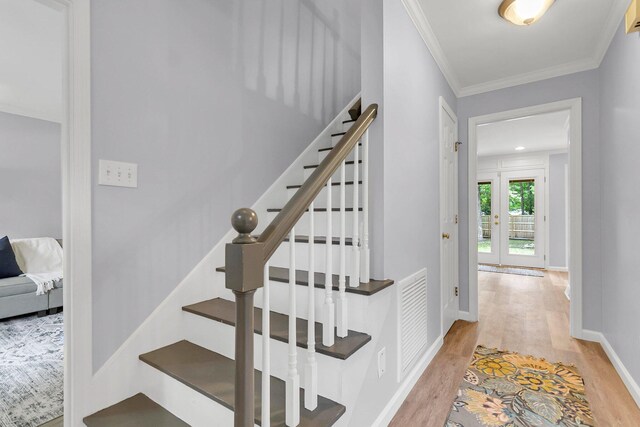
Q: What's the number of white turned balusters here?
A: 7